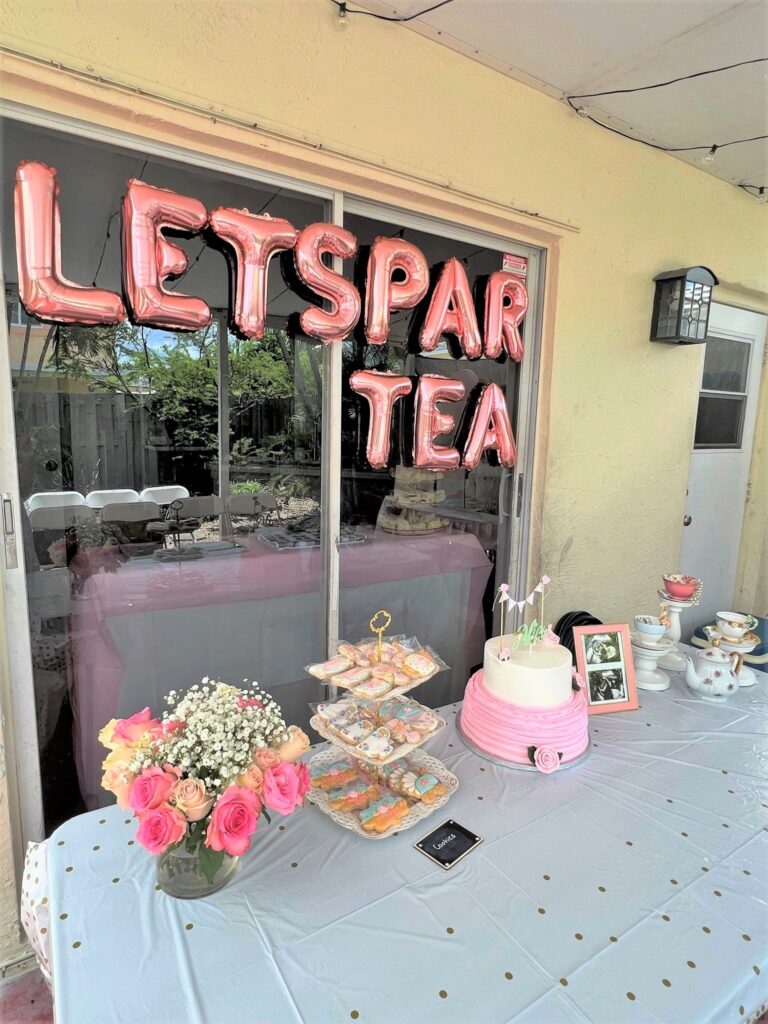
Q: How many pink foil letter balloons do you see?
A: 10